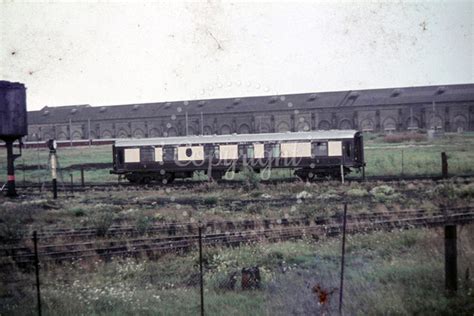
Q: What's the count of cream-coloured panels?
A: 7